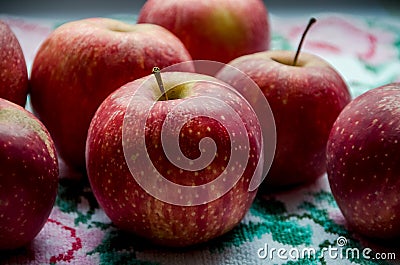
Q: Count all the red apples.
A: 7